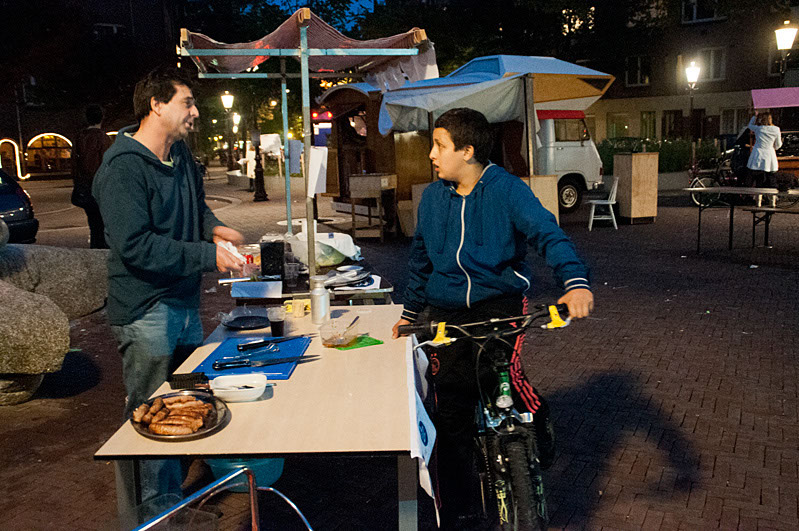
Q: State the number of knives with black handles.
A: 2